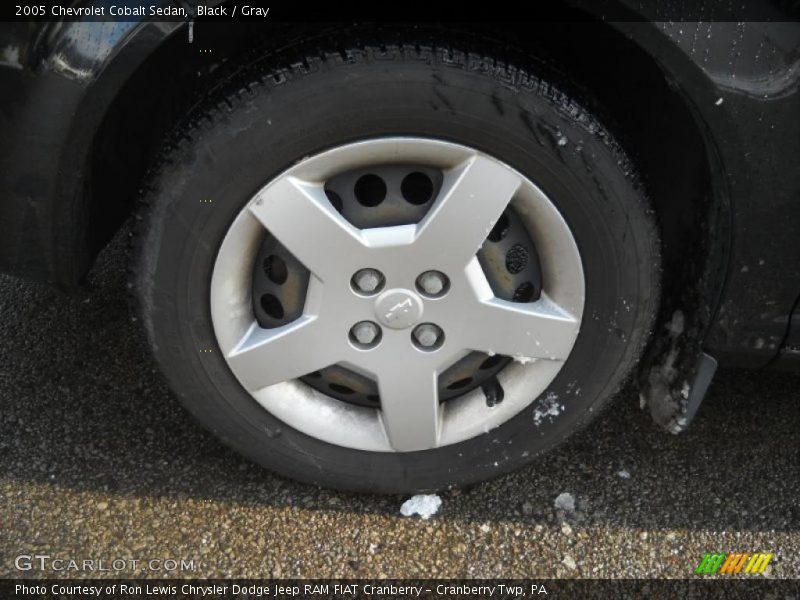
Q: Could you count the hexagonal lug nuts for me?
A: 4